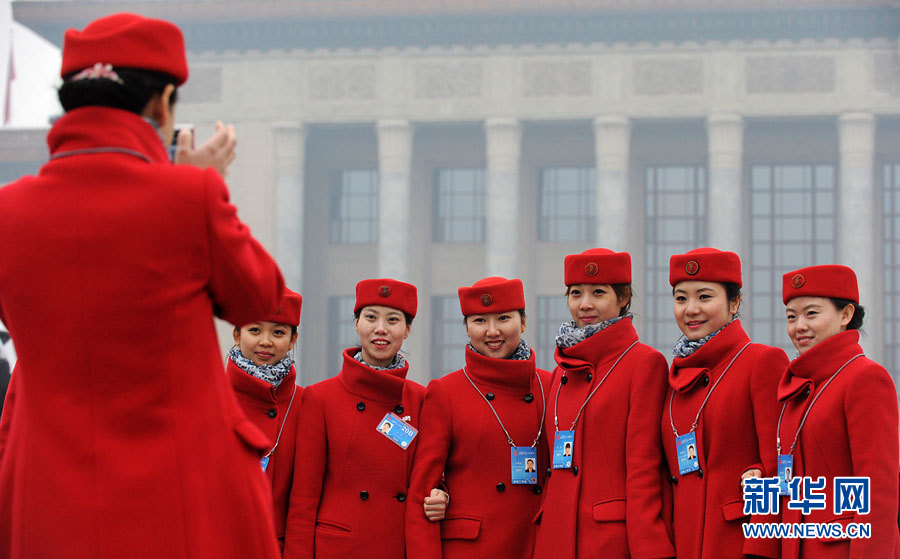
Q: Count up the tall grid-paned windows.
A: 3